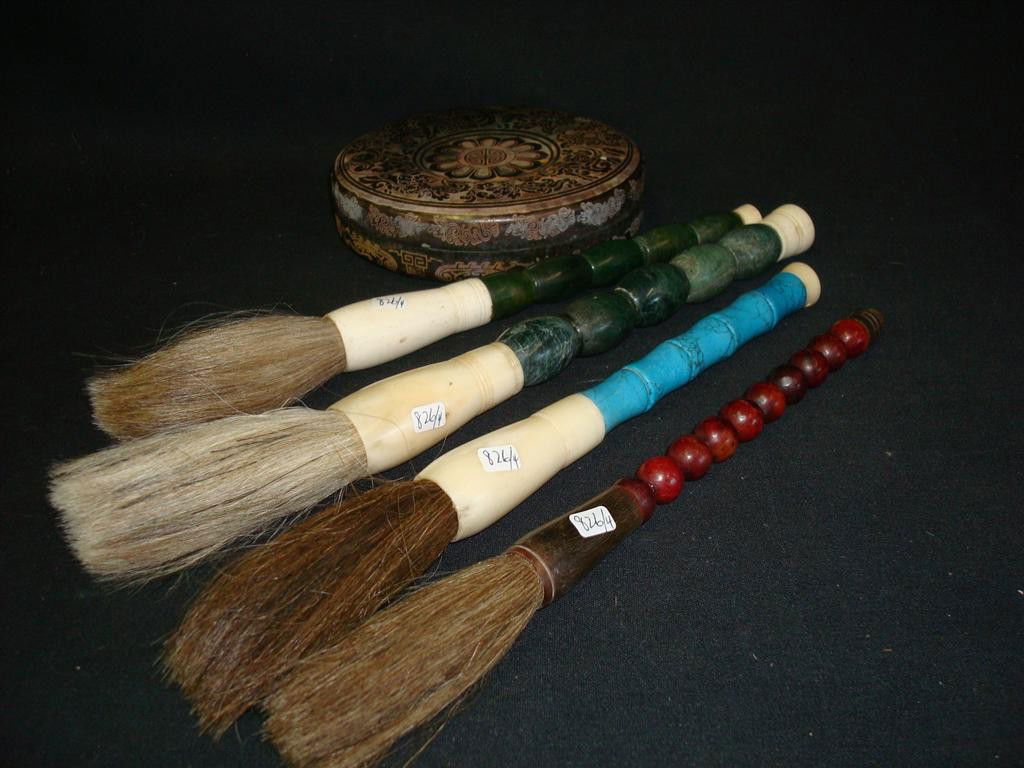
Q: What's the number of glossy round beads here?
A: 9